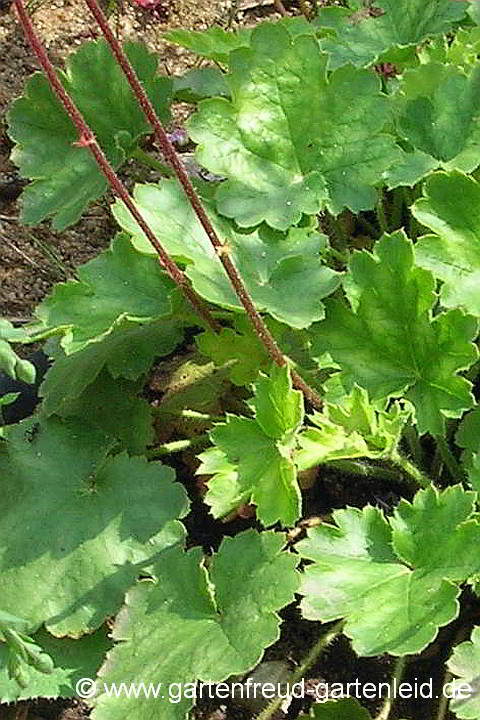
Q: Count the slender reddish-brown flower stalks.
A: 2